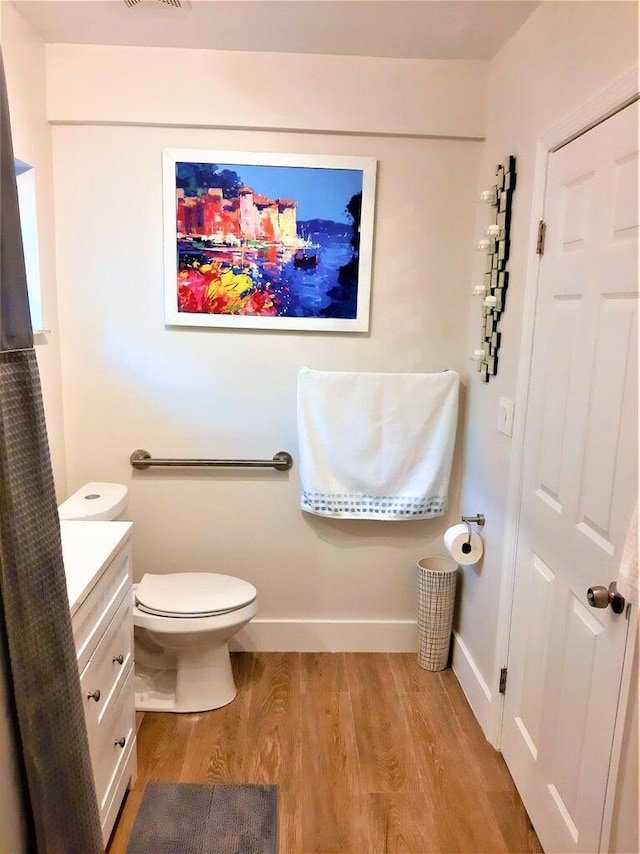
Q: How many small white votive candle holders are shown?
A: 6